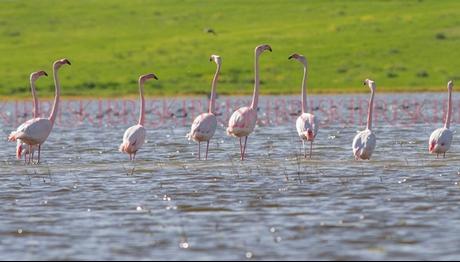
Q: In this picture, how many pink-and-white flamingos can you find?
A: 8